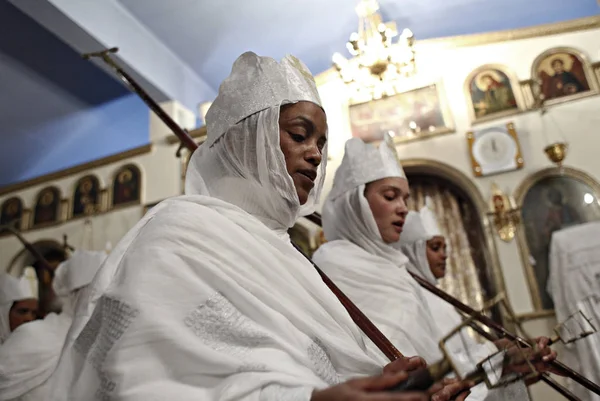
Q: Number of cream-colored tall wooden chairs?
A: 0